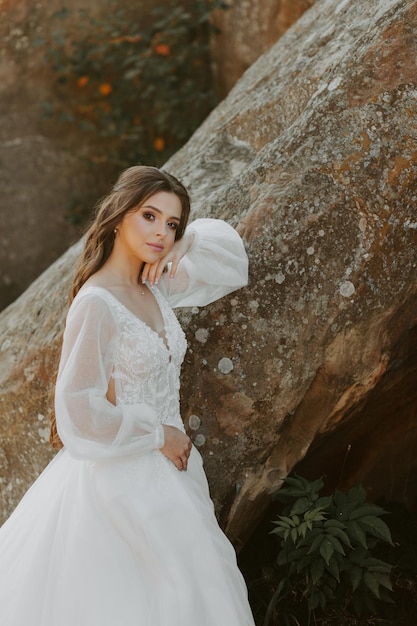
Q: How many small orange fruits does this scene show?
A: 4